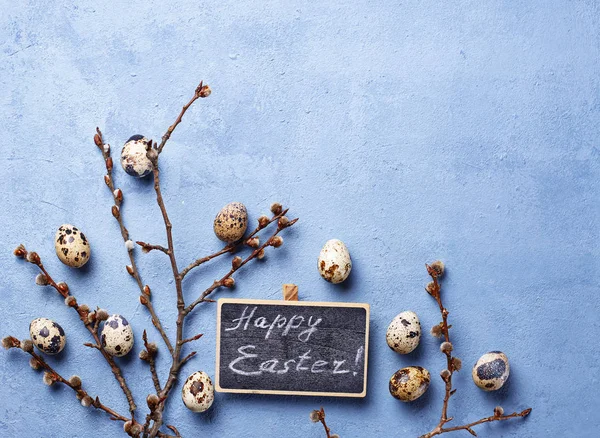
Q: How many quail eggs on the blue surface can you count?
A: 10